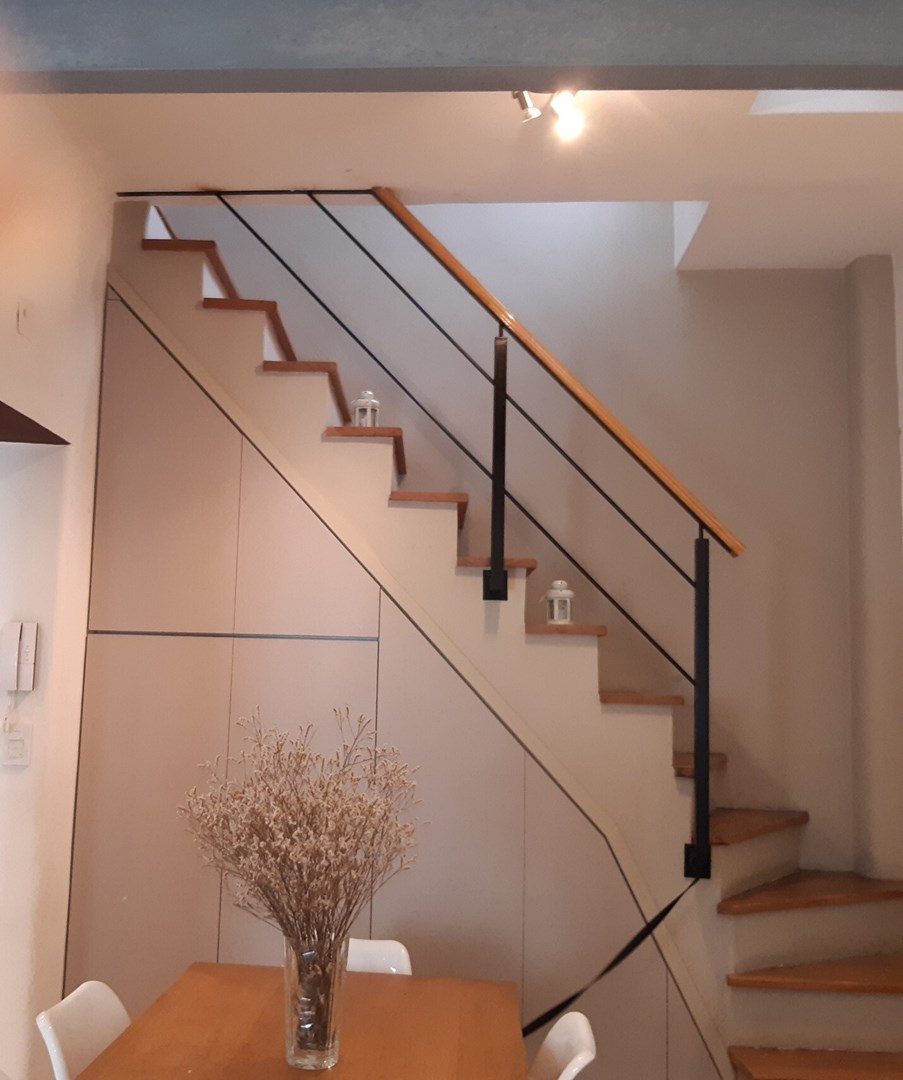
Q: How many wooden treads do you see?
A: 13